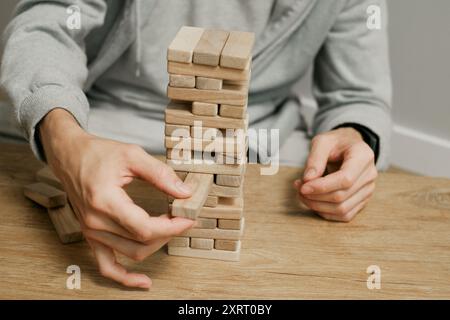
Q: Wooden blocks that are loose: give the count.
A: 3